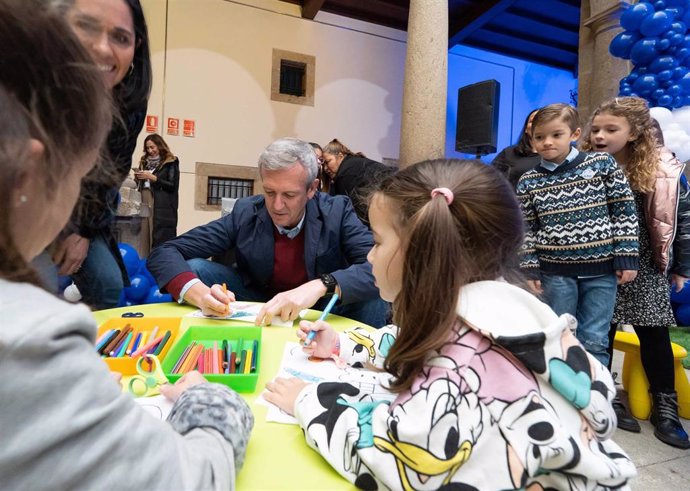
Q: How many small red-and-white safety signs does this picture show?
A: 3